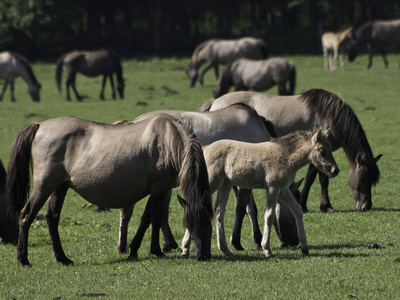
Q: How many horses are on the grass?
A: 11